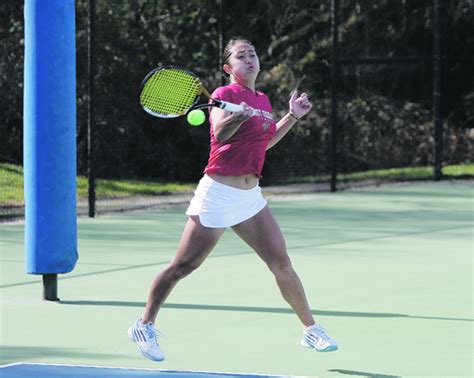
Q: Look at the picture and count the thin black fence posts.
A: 4